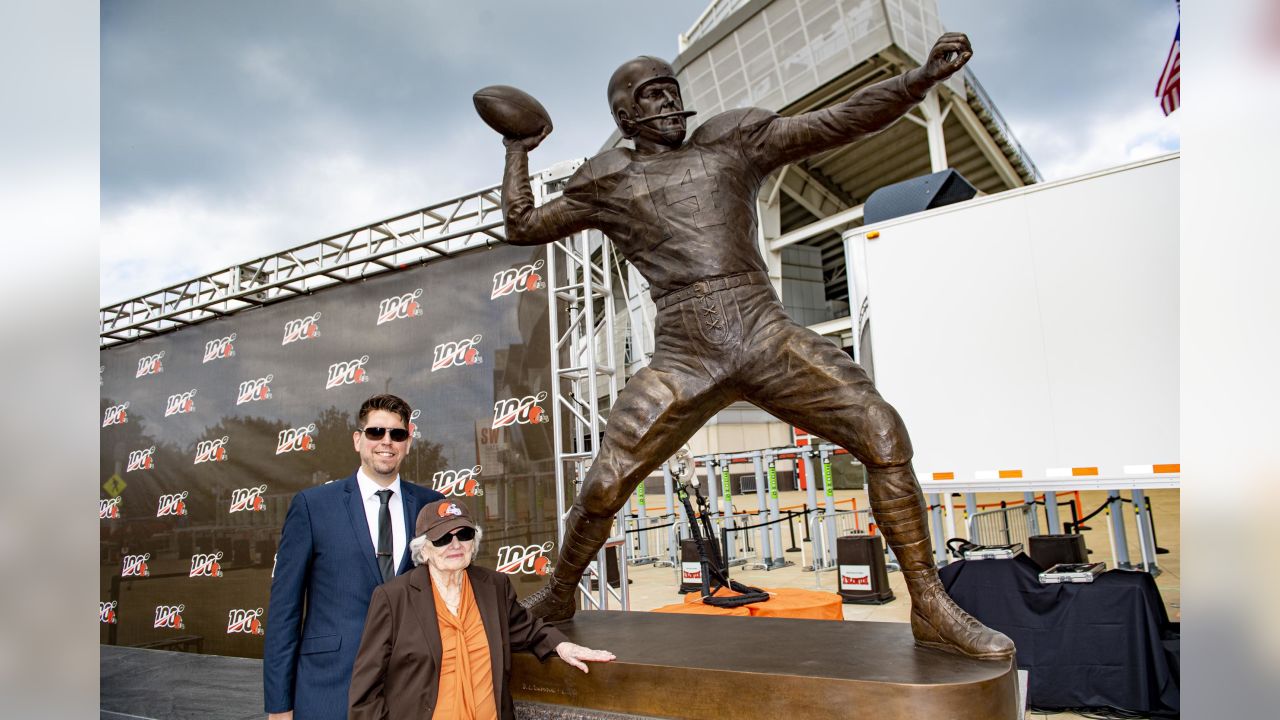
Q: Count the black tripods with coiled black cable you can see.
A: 1